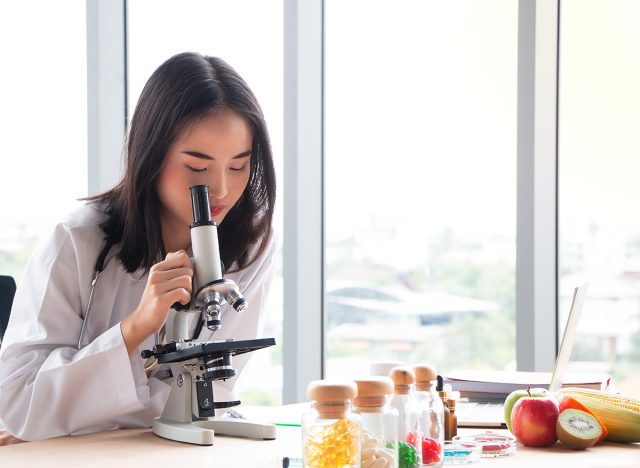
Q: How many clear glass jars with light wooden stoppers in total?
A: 4